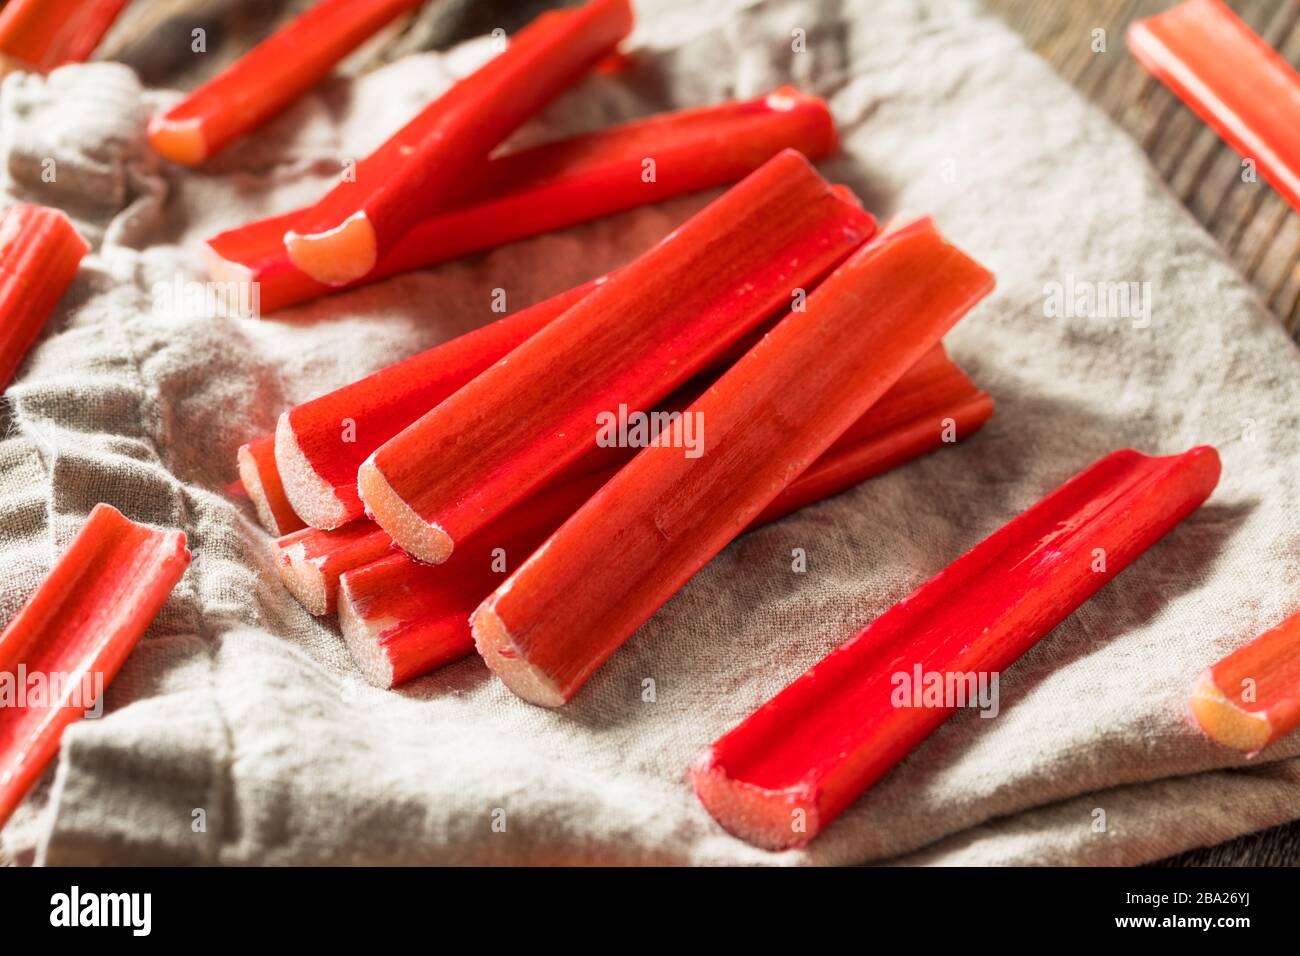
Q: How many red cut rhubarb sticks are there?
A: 15